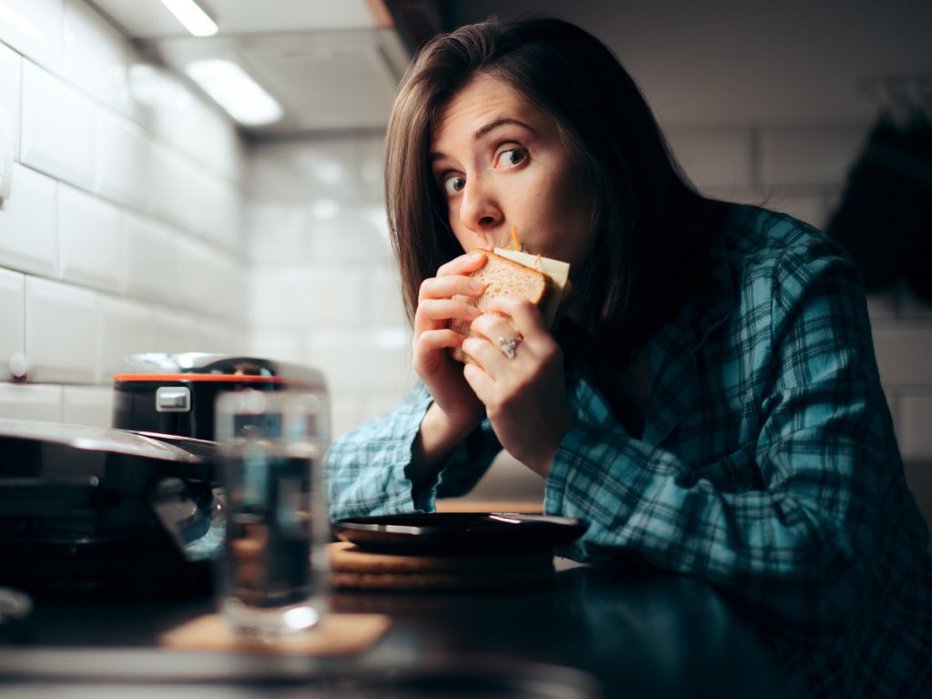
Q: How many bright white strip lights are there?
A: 2